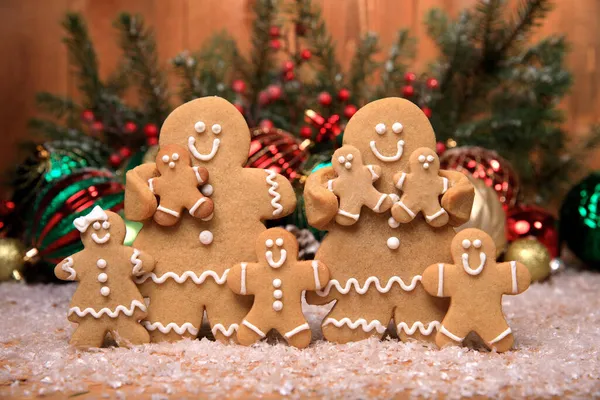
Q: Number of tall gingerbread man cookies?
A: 2